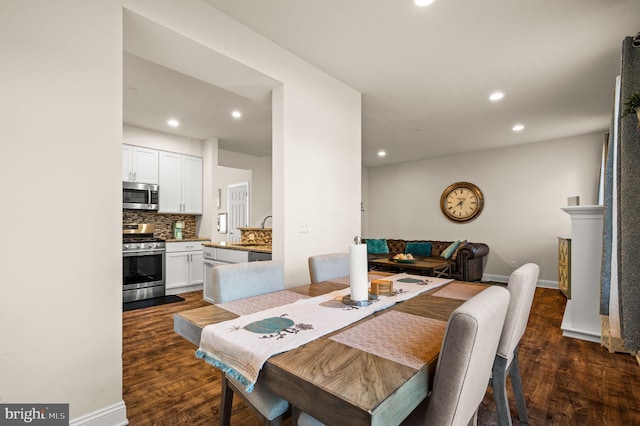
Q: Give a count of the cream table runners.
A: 1